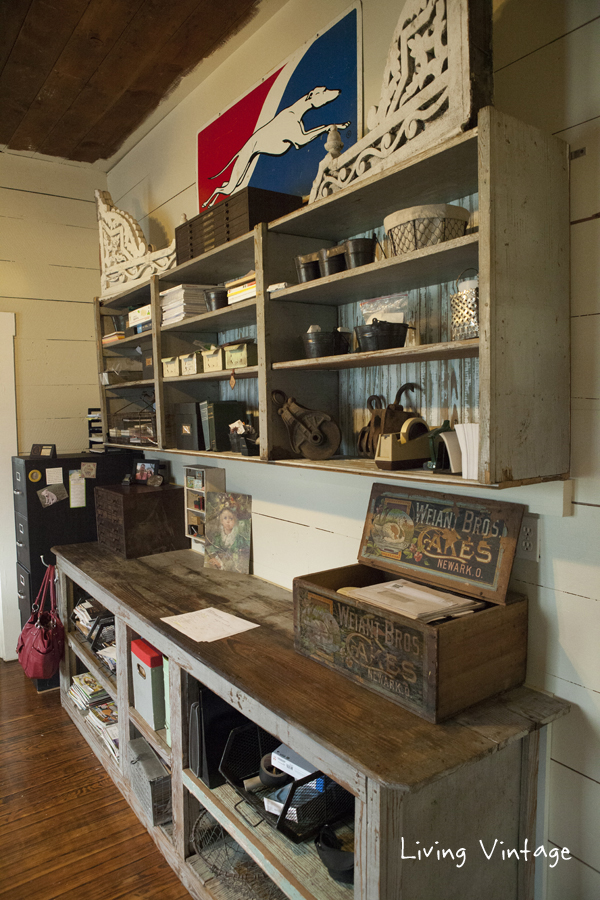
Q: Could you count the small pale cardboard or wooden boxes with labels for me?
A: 4